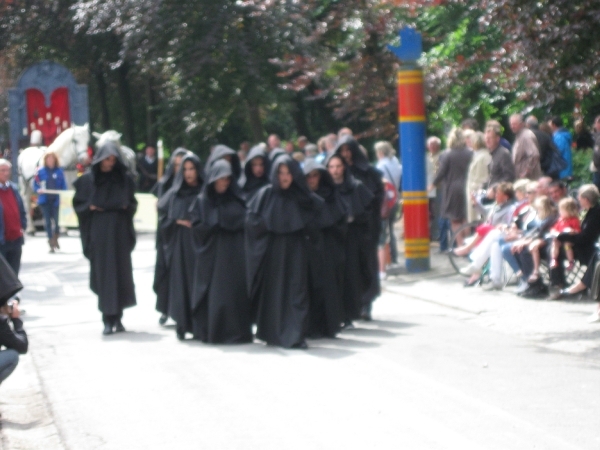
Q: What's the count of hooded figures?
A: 11